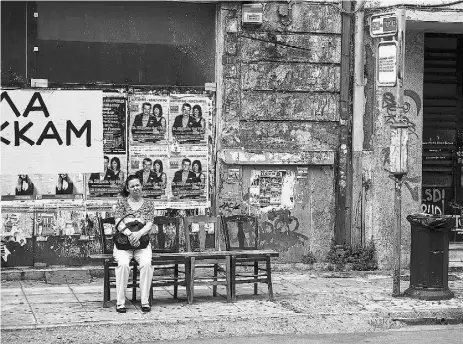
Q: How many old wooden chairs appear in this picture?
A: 4